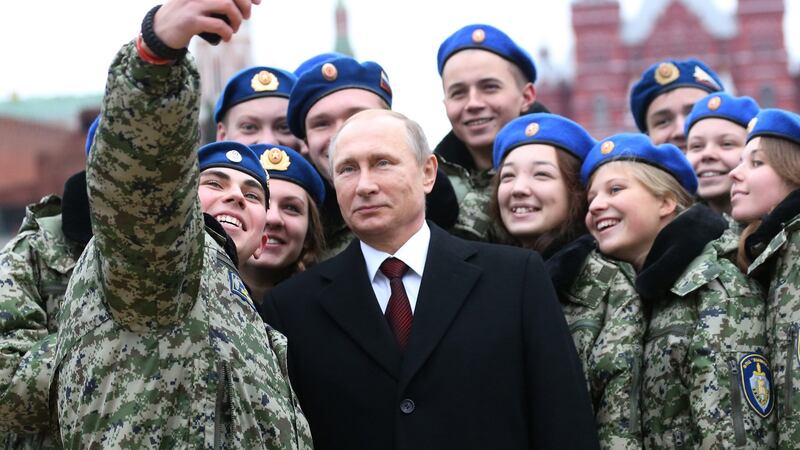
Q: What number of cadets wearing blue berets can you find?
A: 11